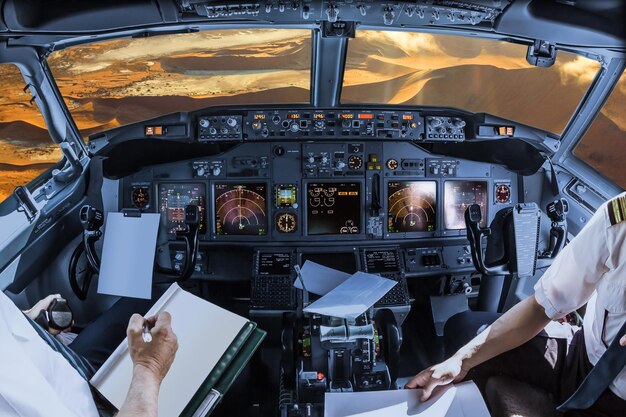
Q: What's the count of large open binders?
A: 1